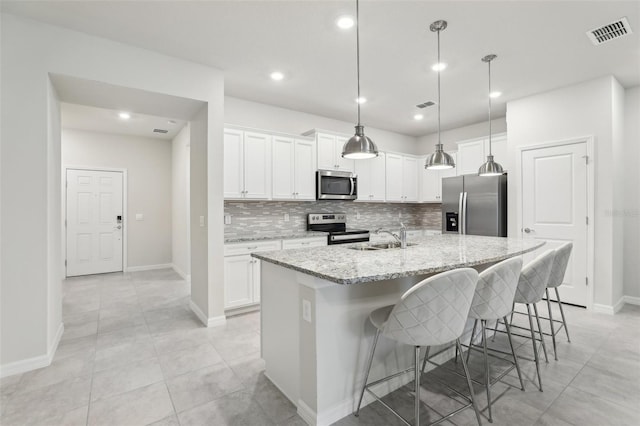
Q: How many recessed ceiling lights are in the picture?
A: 7